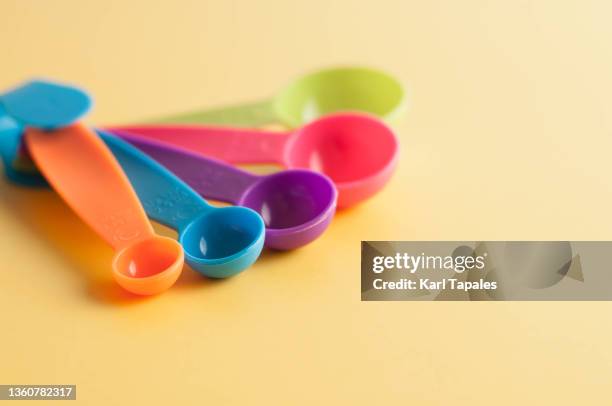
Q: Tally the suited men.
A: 0